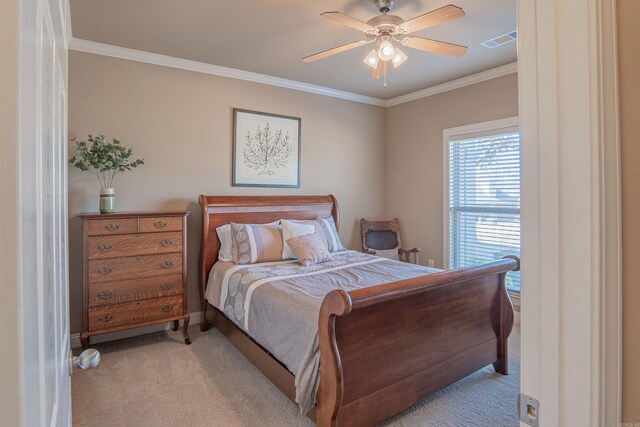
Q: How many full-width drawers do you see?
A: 4